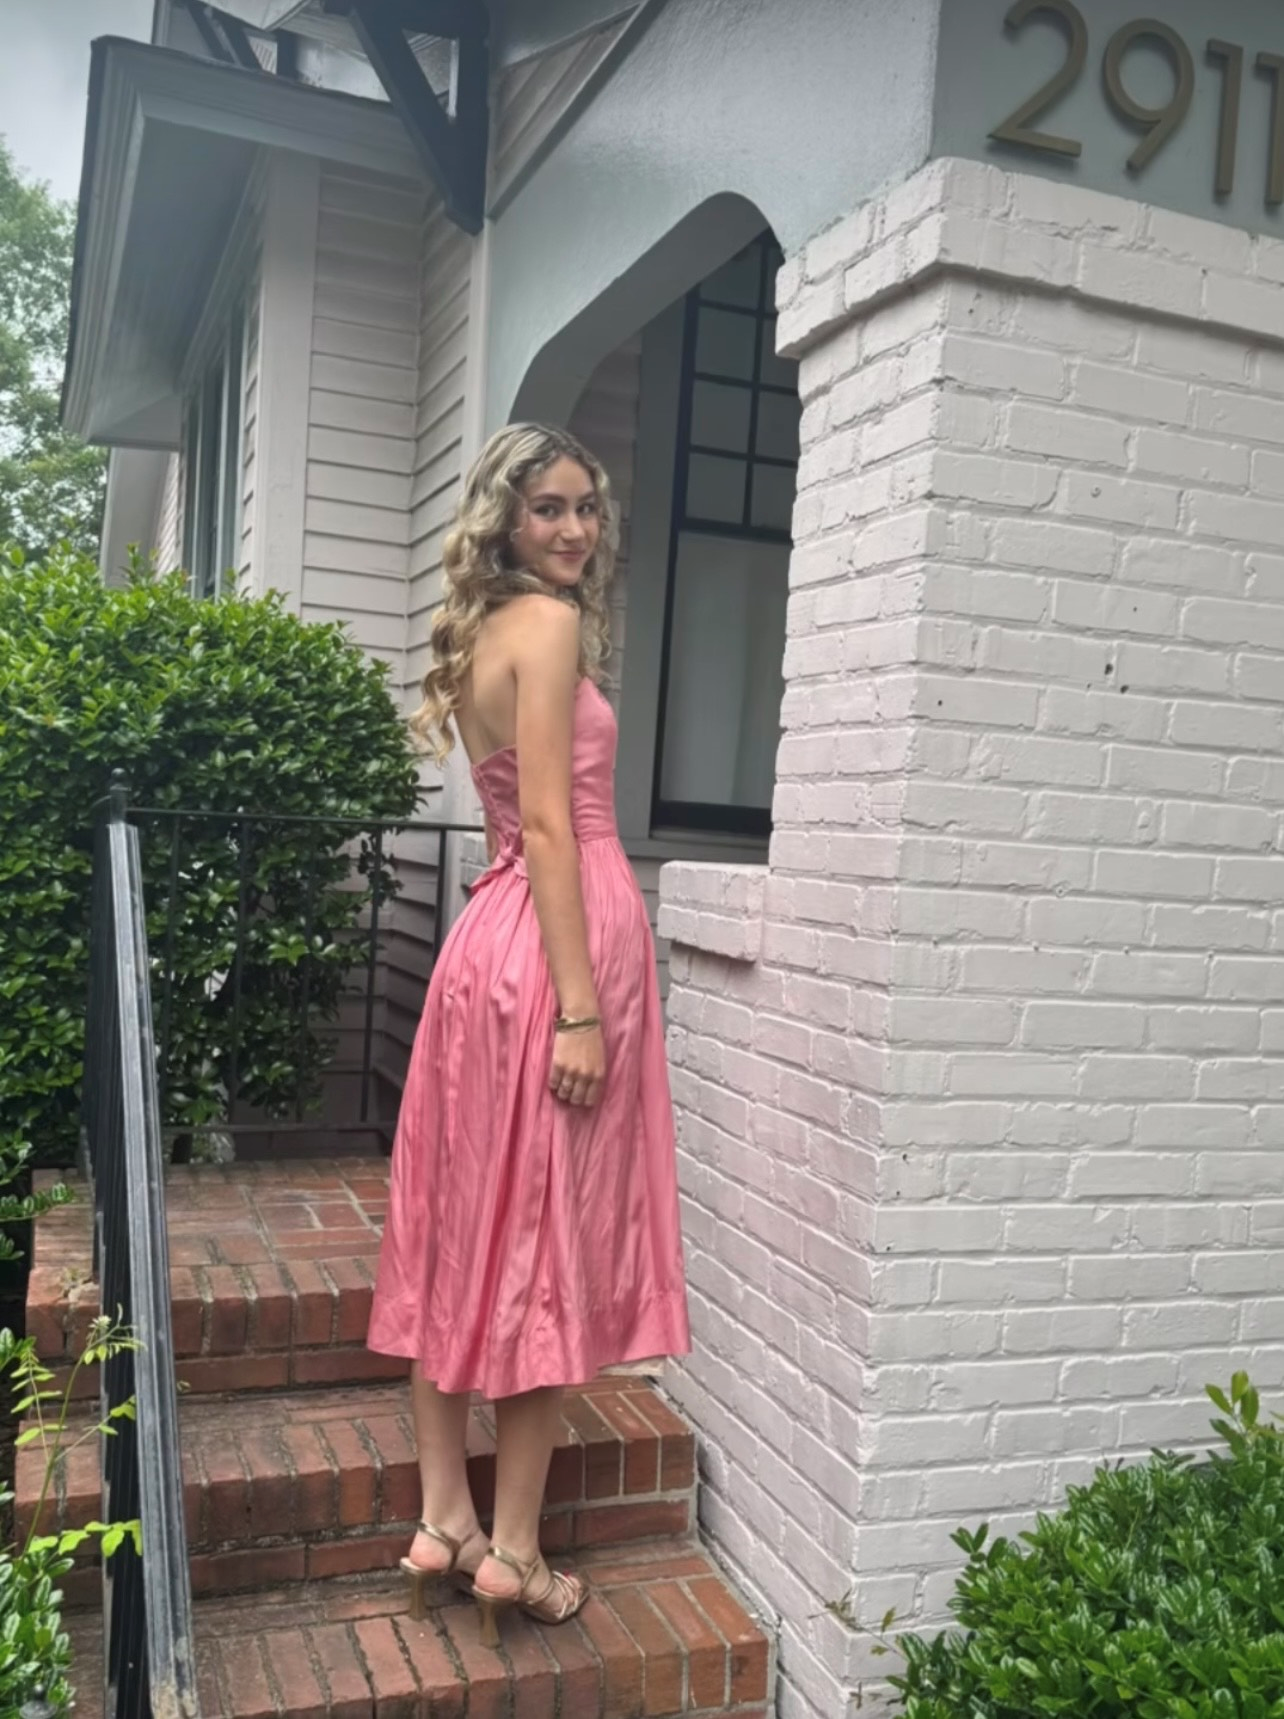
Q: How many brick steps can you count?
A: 3